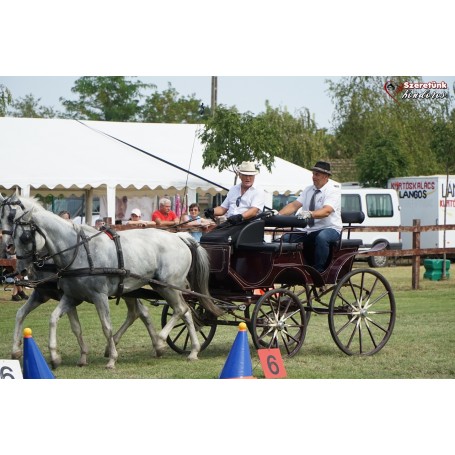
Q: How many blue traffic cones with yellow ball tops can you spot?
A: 2